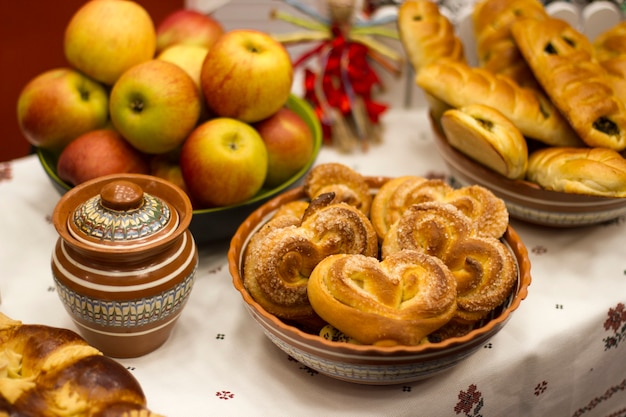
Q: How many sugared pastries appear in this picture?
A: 5